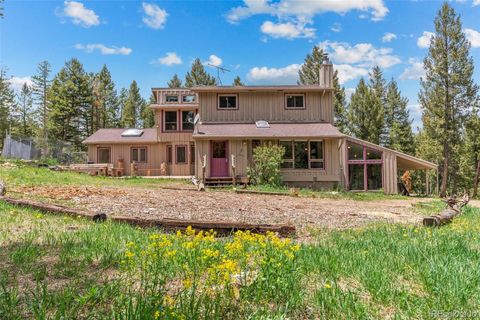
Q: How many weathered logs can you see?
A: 3